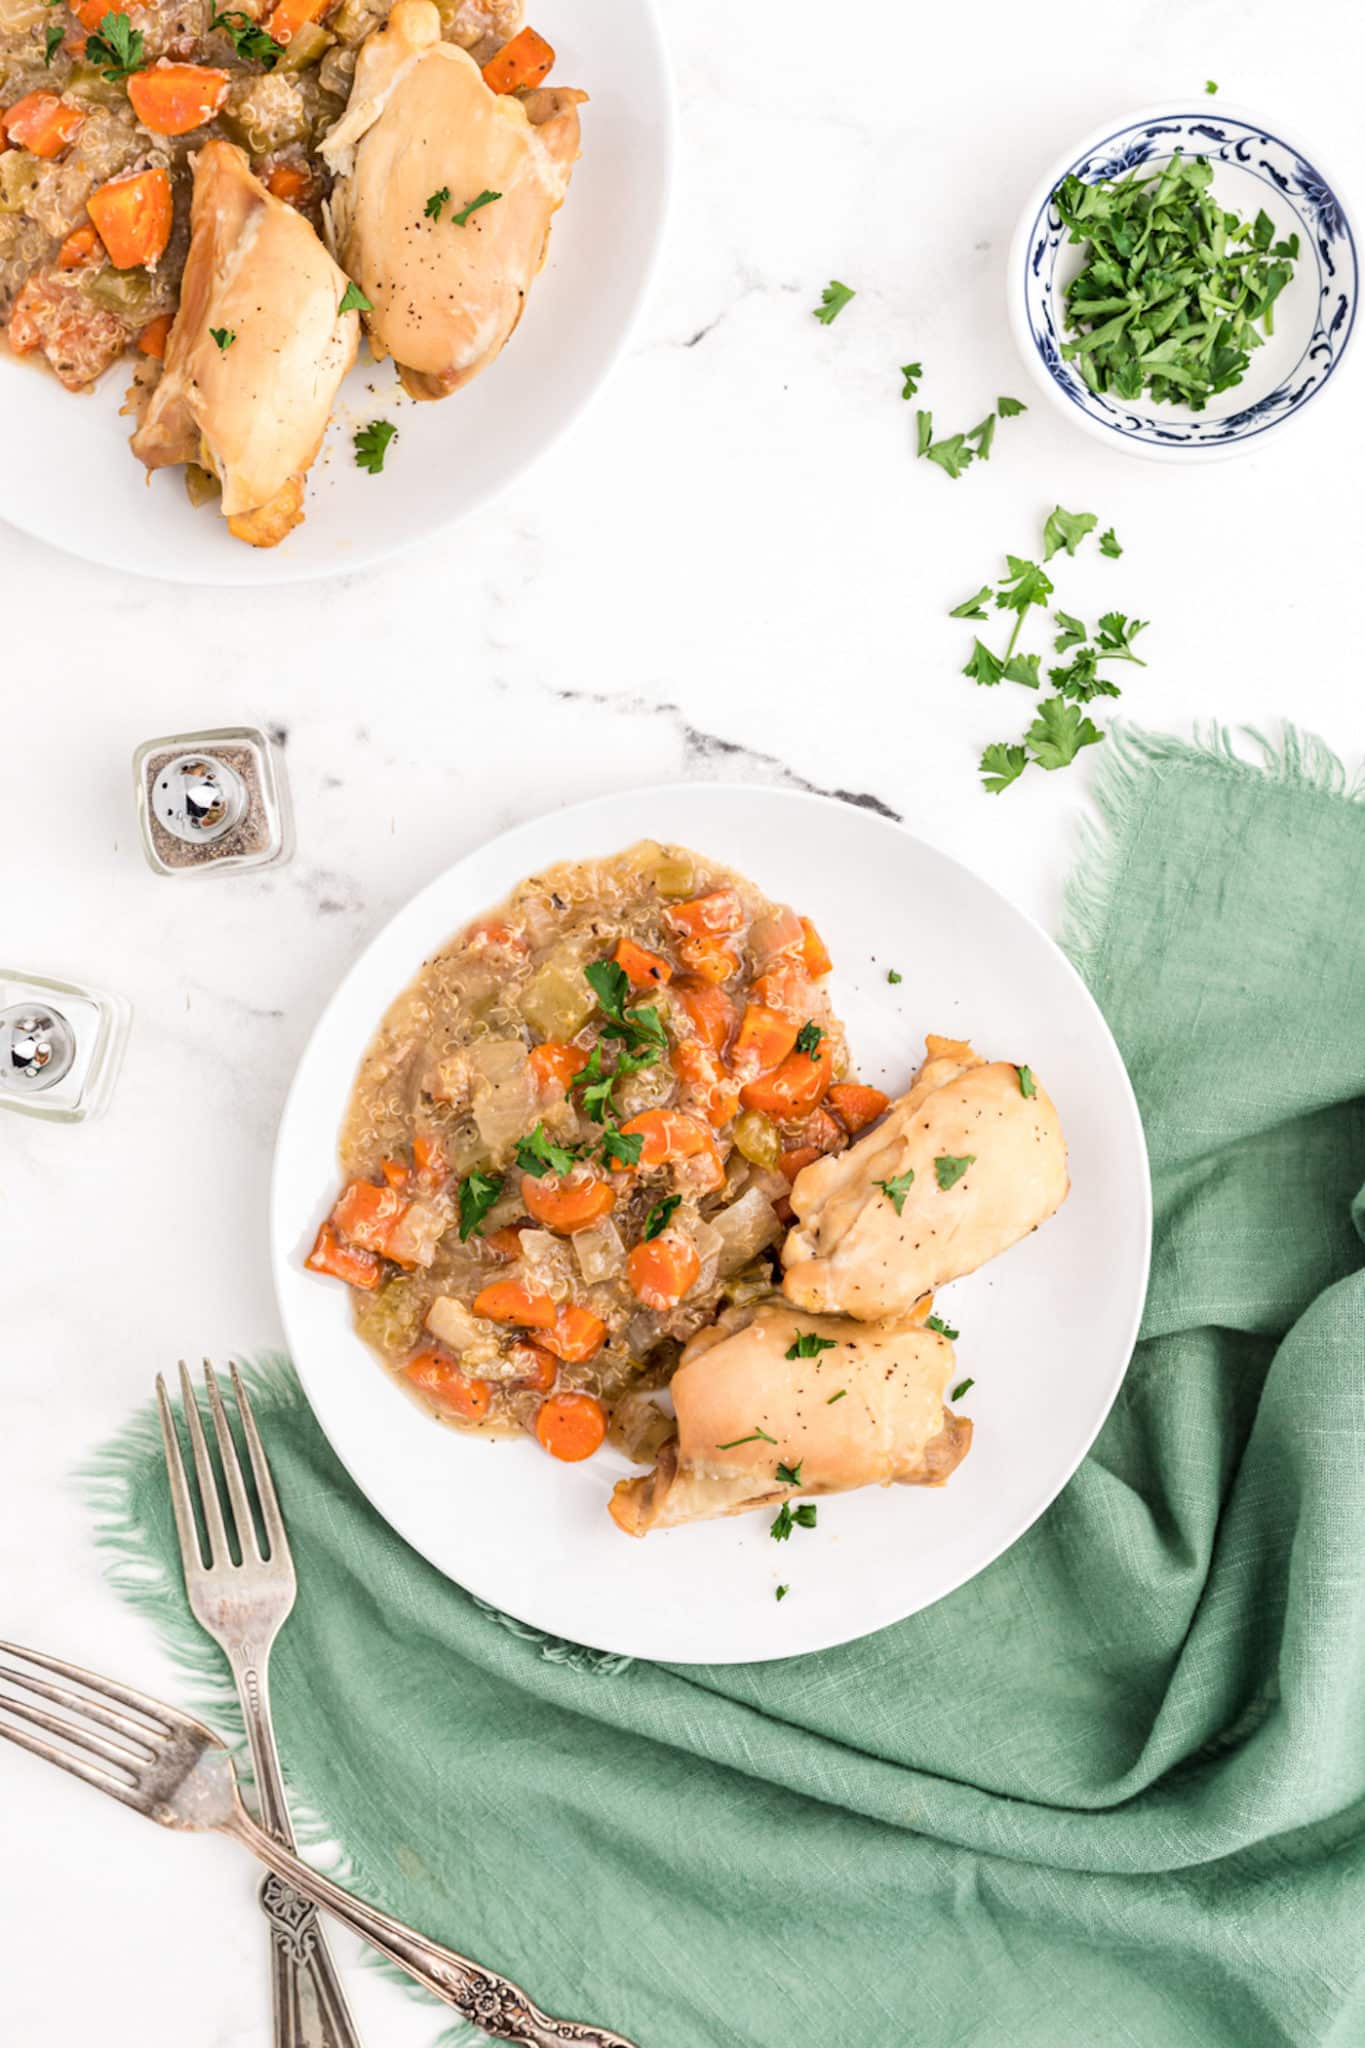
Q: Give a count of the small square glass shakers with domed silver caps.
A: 2